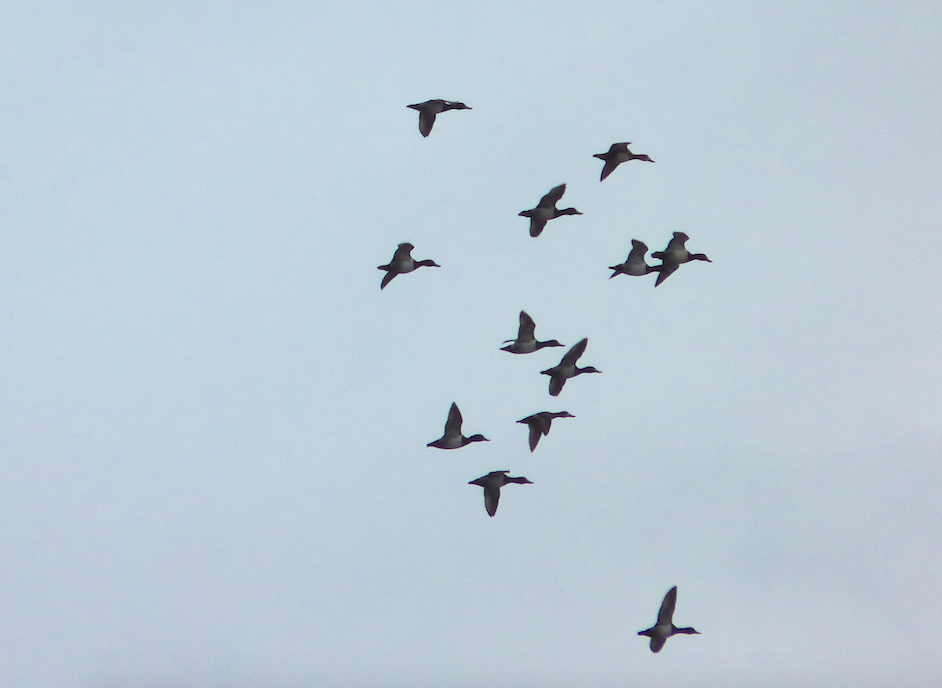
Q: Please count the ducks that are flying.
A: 12